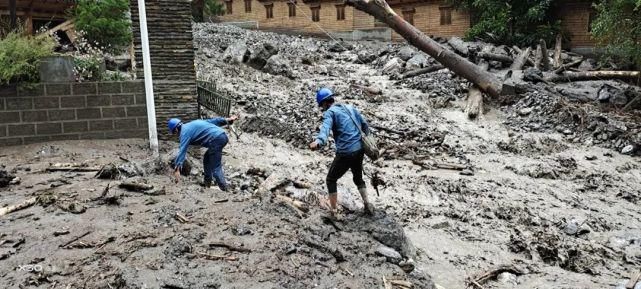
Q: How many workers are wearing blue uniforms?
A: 2